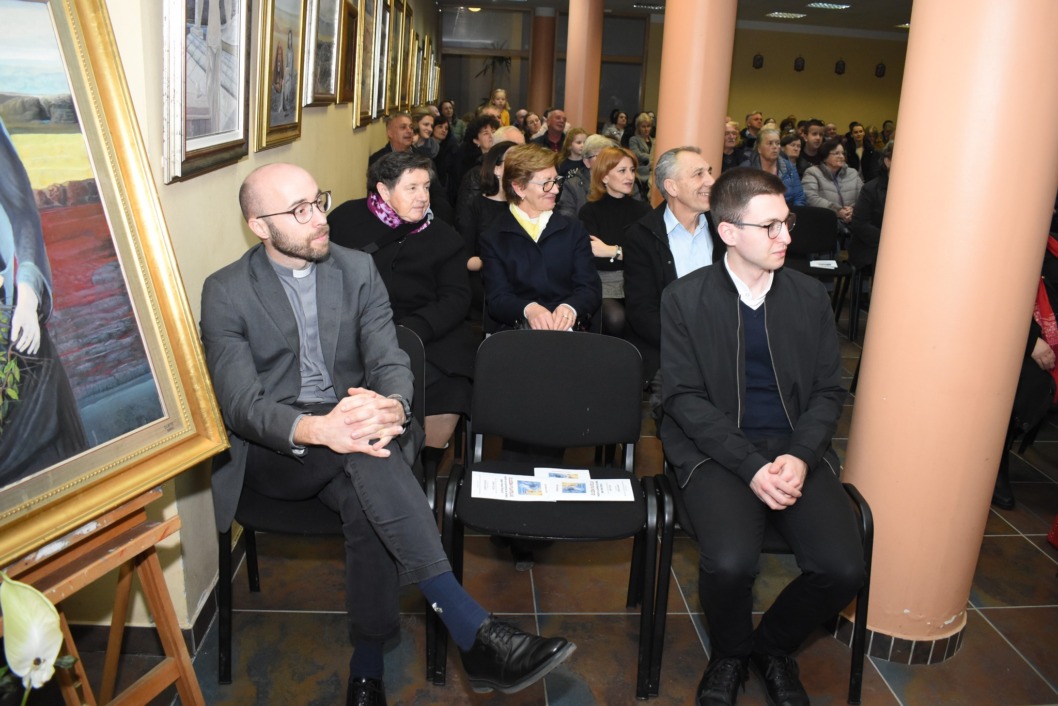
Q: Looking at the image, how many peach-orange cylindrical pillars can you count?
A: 4